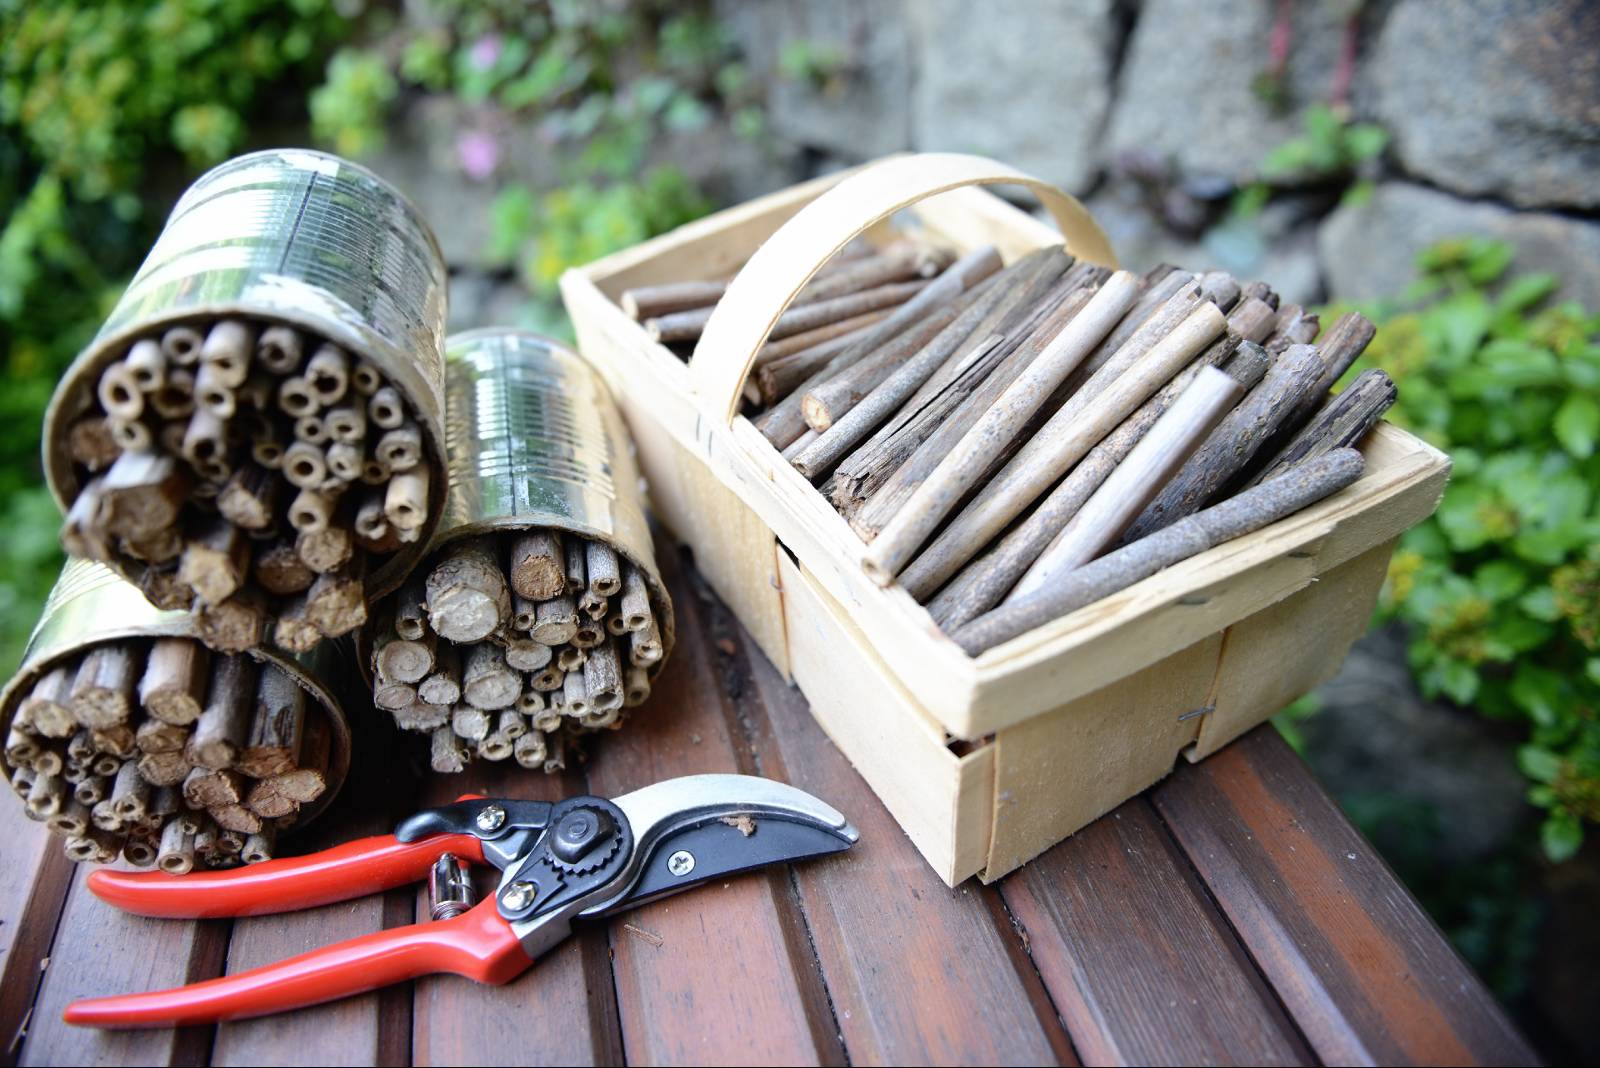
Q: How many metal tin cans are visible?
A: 3